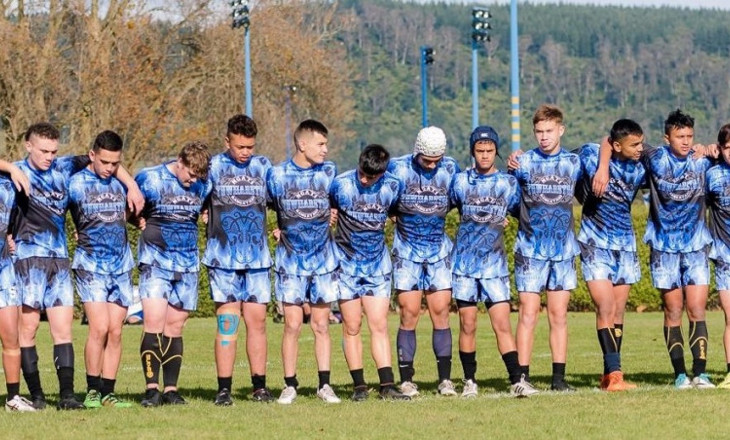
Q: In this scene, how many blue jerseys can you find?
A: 13